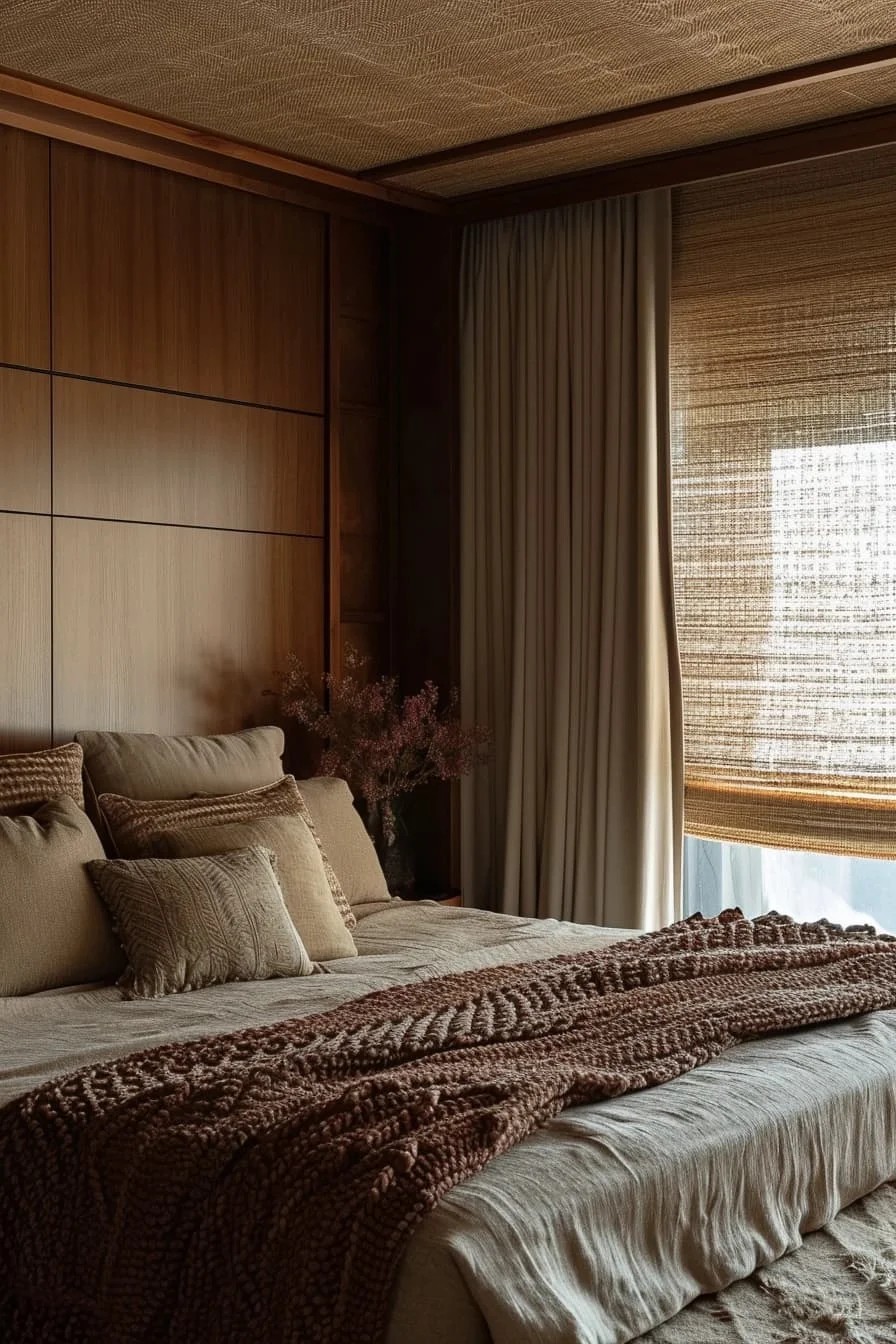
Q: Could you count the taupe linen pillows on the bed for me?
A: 4